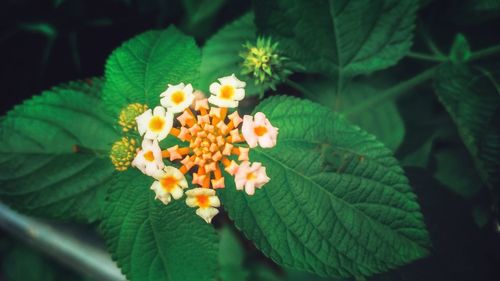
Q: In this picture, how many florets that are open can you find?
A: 8